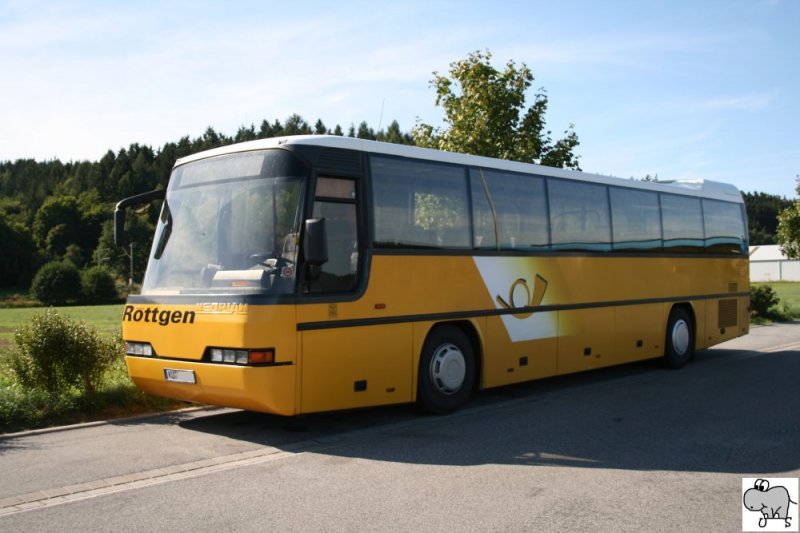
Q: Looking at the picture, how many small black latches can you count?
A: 5